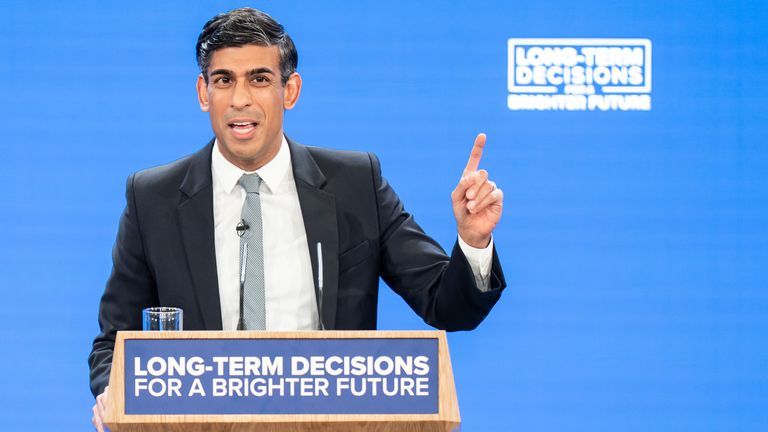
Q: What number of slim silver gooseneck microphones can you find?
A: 2